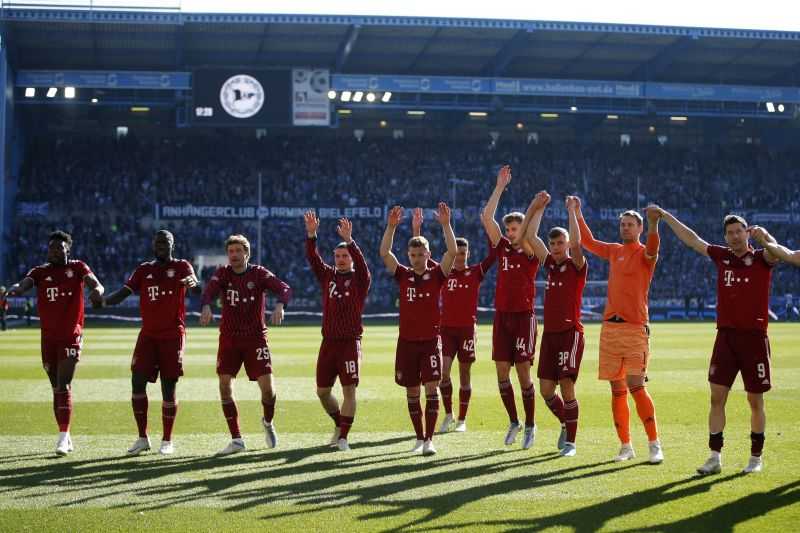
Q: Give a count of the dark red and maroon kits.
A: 9